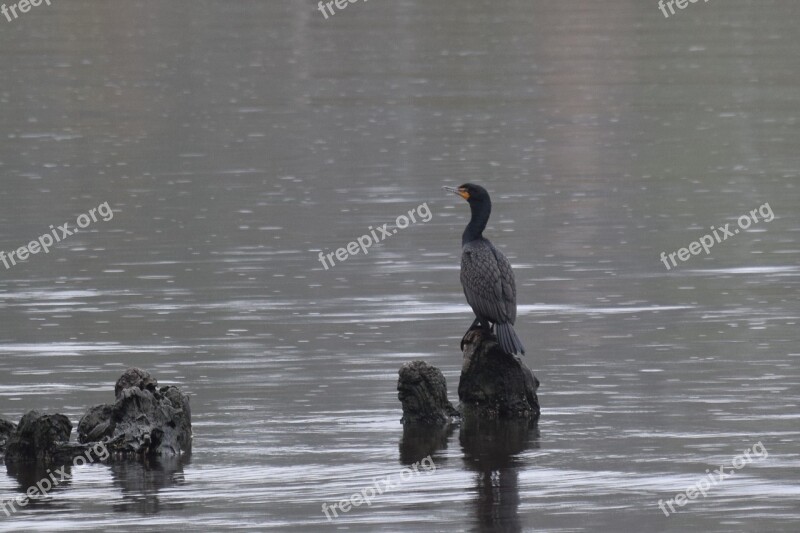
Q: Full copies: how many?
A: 6